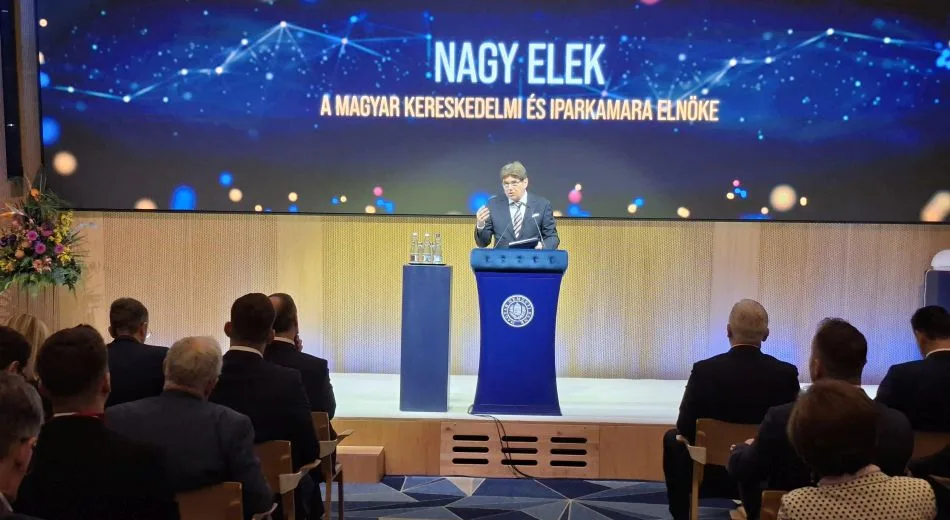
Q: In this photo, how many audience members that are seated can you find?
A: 12